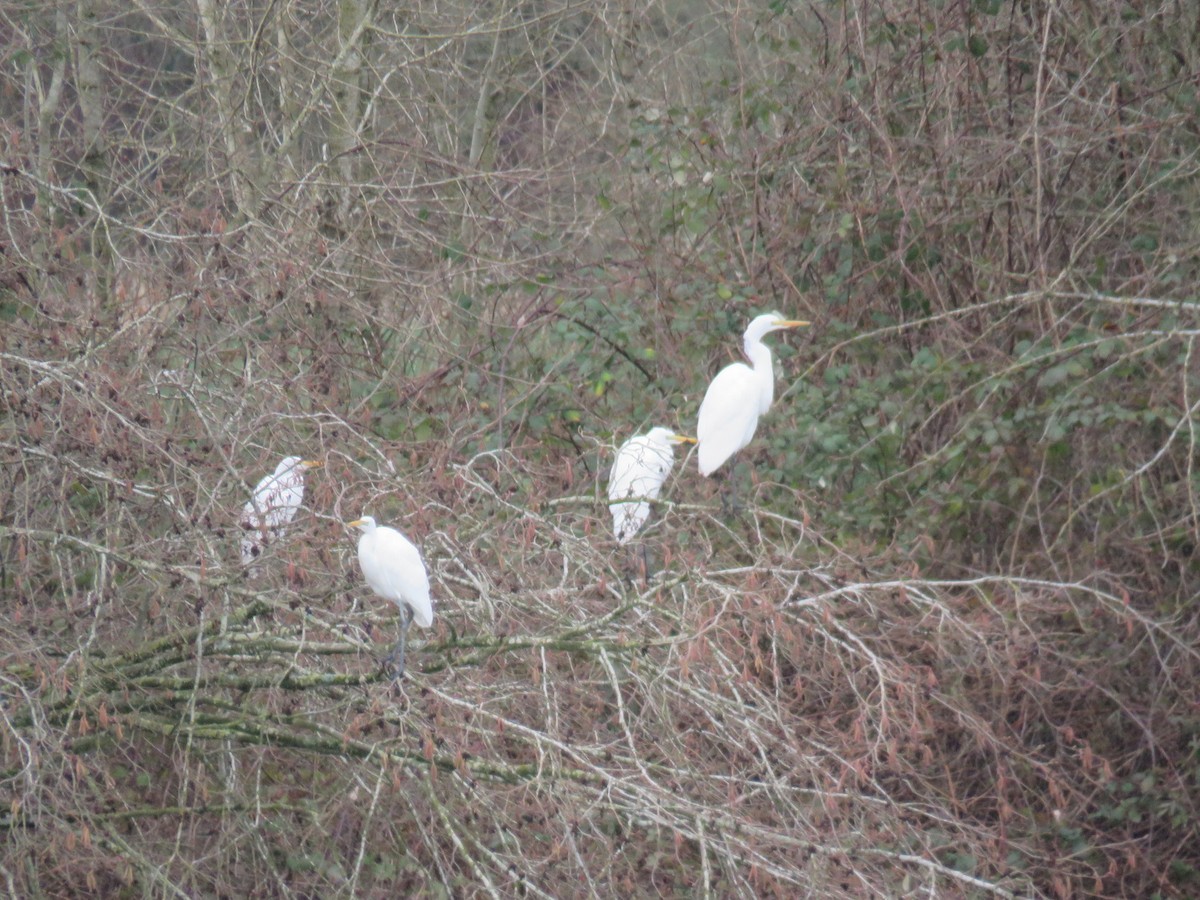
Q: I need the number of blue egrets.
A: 0